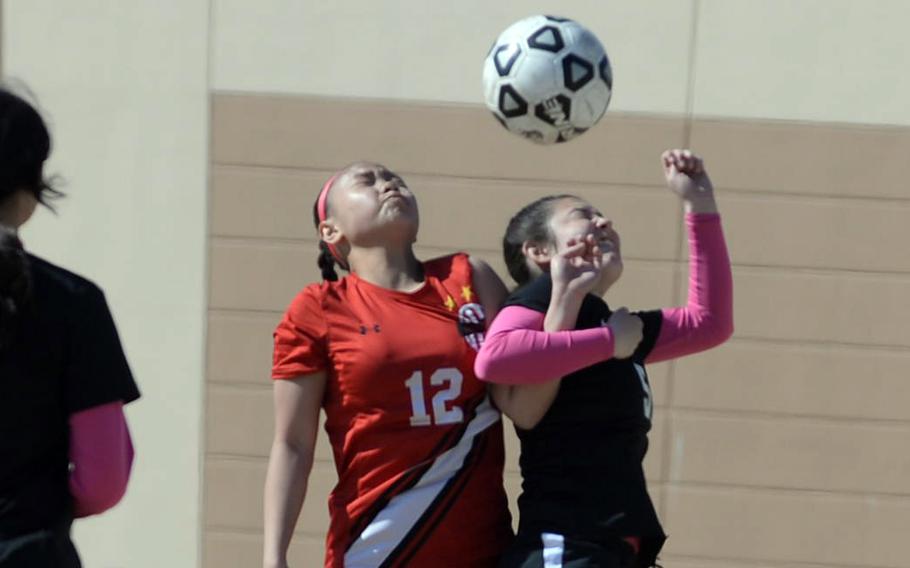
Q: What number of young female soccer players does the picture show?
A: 3